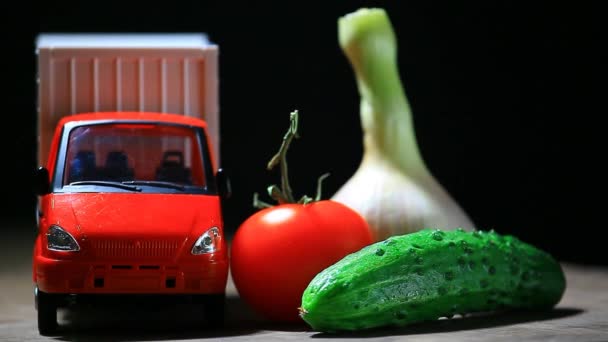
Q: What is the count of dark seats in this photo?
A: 3